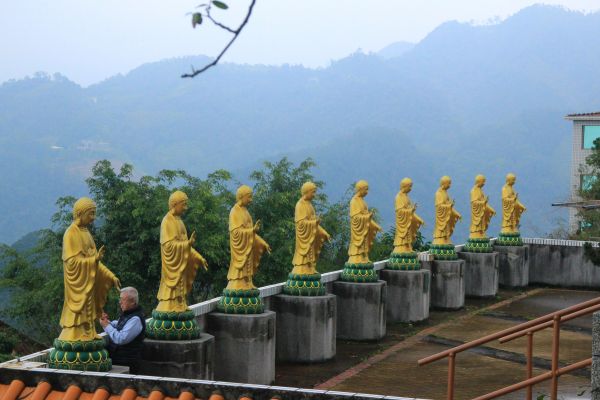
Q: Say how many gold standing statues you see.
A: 9